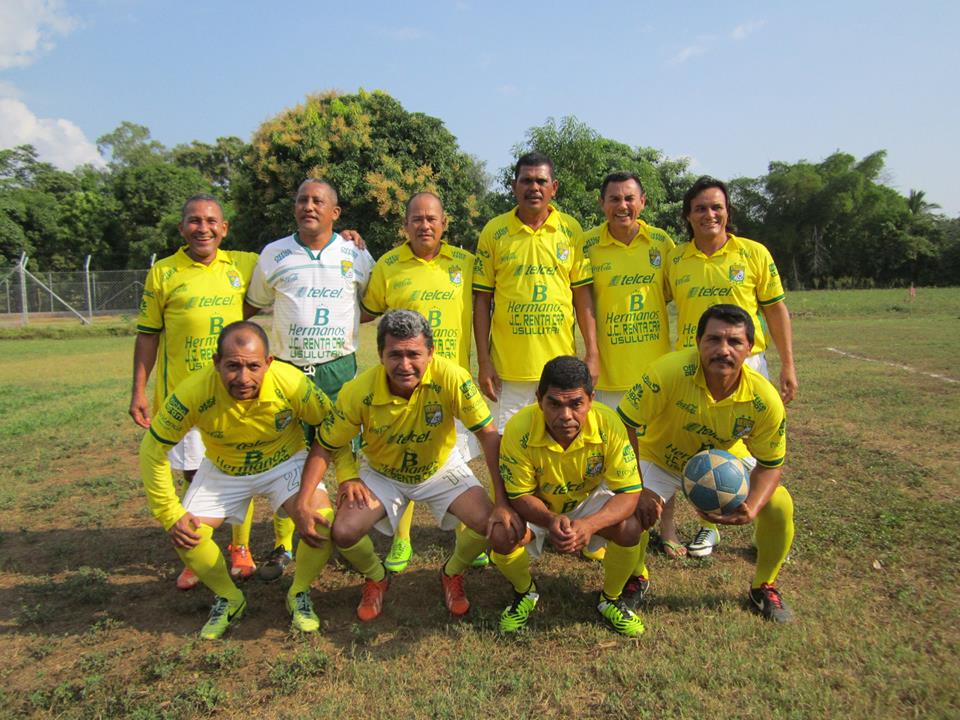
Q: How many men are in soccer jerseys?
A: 10